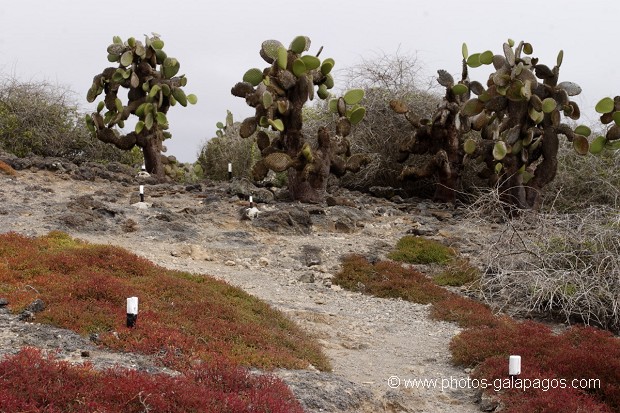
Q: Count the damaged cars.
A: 0